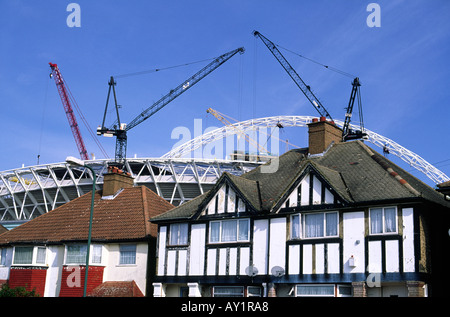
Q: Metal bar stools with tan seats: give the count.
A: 0